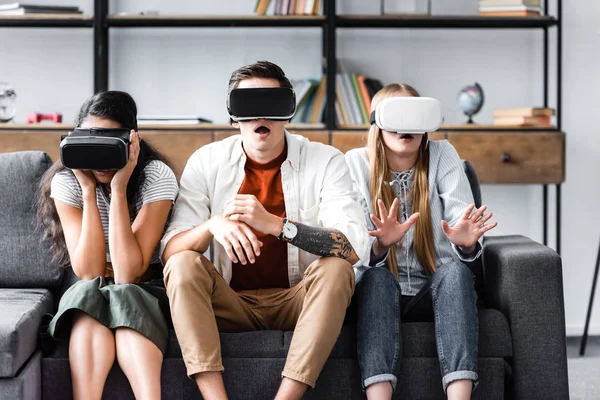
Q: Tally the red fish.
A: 0